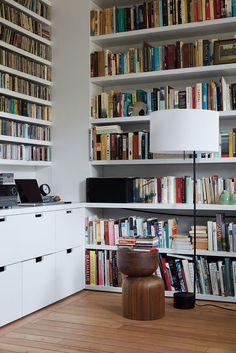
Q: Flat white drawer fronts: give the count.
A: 6